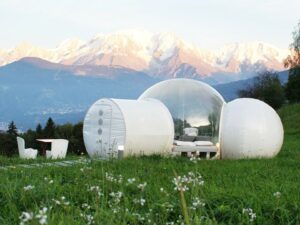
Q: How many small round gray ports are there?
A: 3